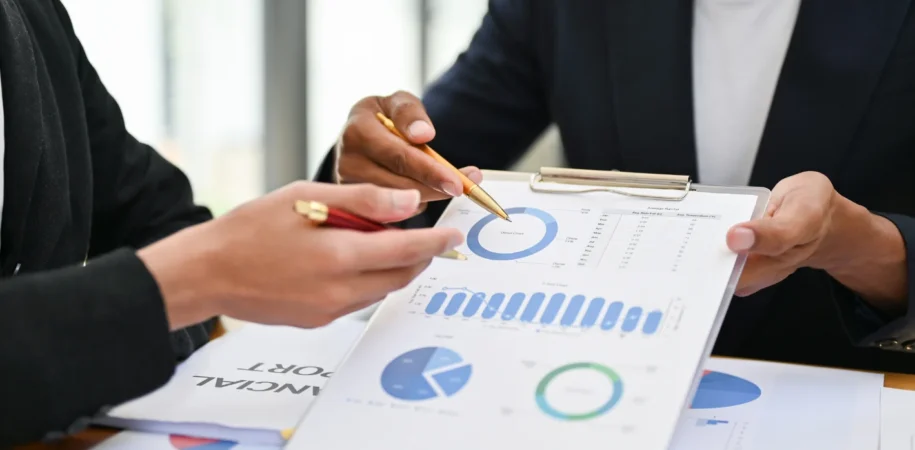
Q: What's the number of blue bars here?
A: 12